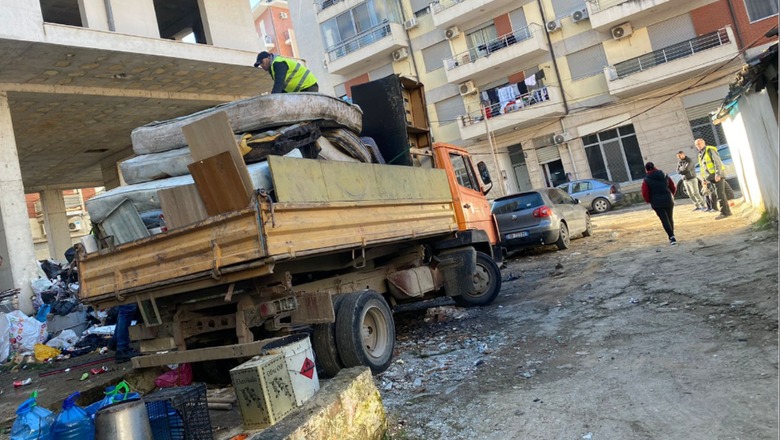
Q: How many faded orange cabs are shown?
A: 1